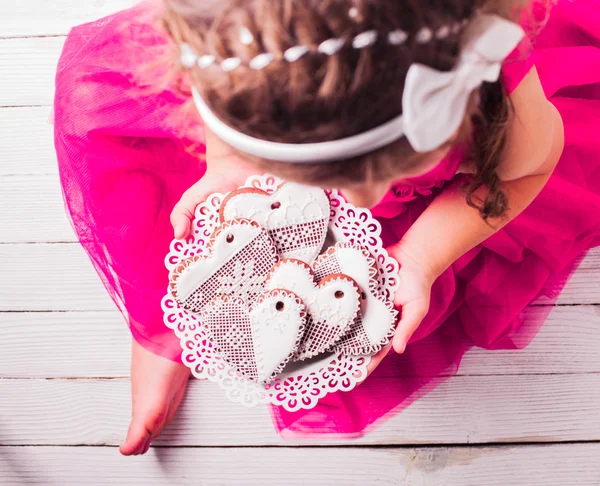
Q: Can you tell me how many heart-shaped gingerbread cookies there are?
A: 5